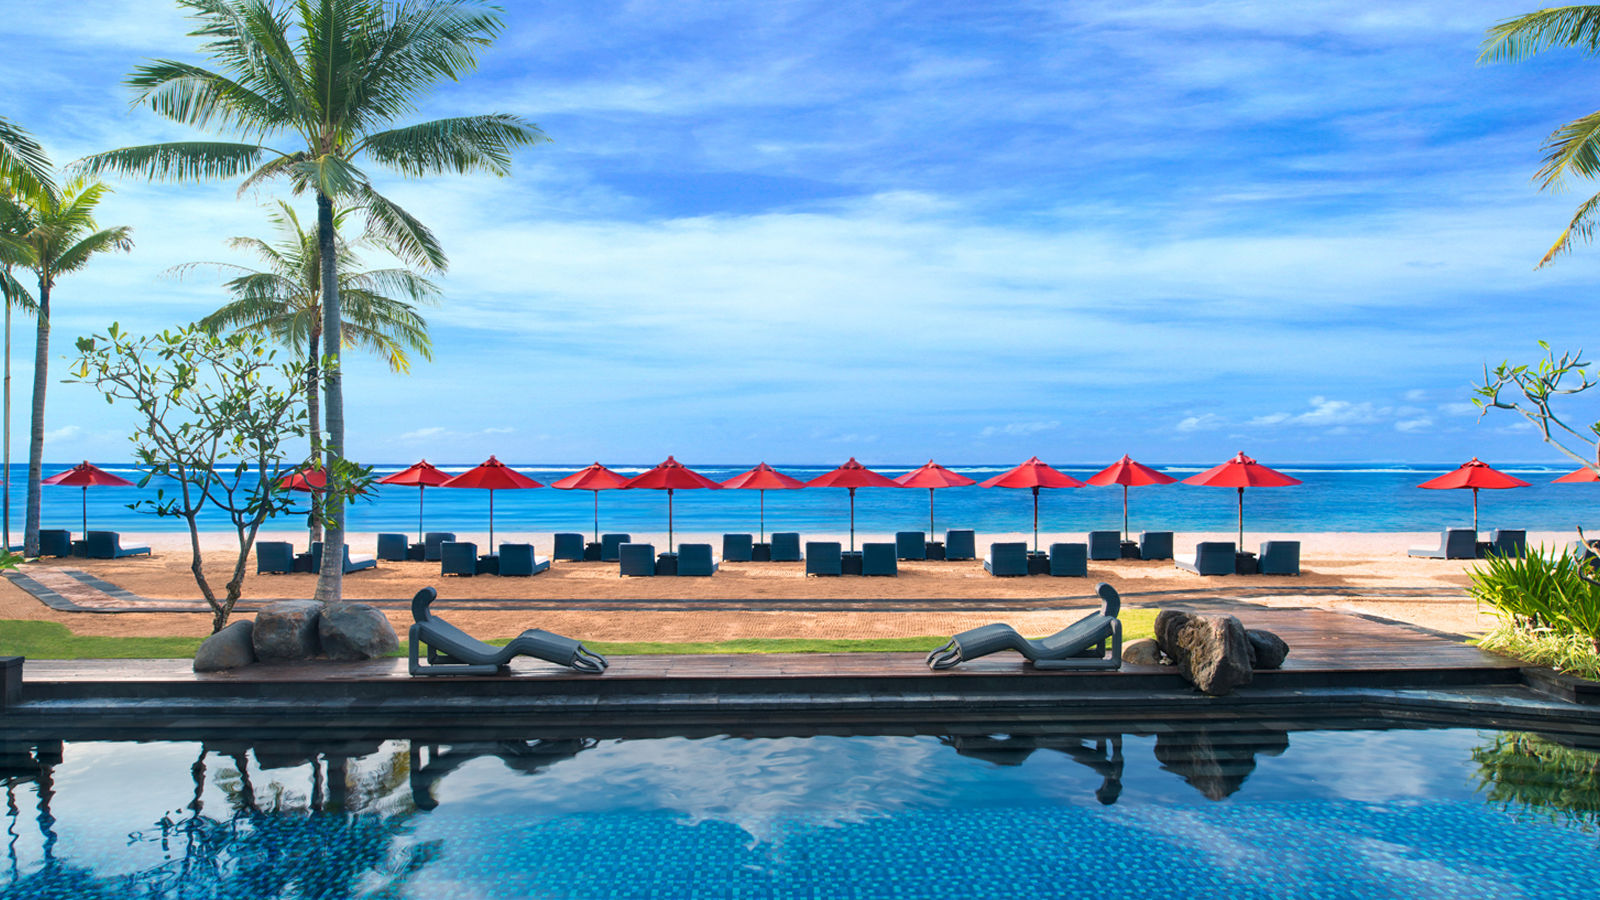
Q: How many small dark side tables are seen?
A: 13